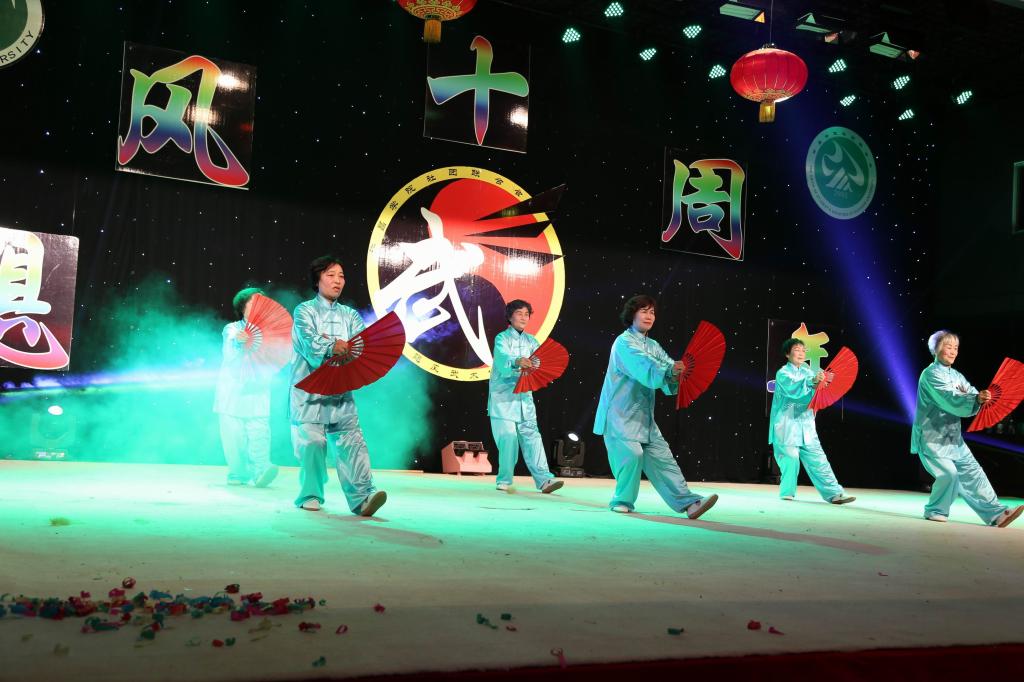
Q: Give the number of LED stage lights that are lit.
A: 10